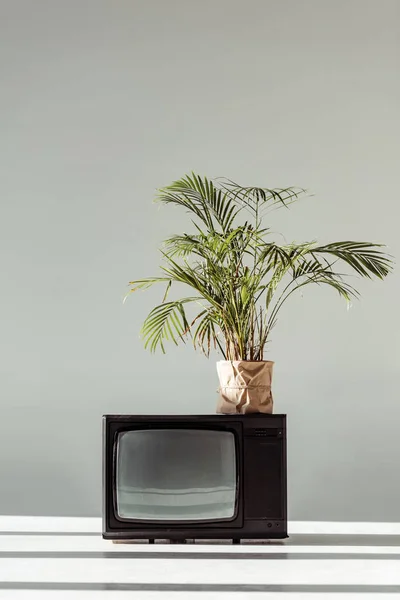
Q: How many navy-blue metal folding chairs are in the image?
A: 0